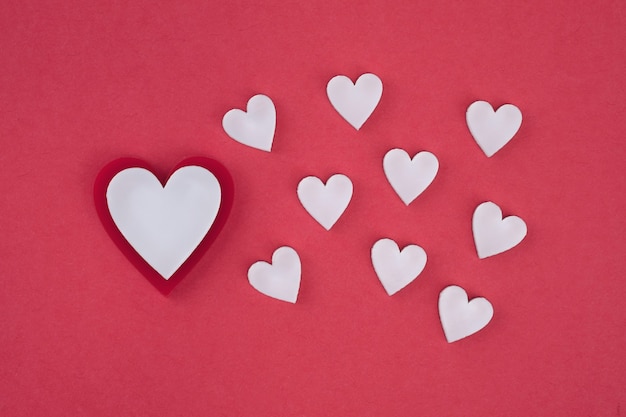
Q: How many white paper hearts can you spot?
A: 10